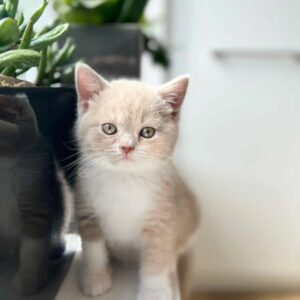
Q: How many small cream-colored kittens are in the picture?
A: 1